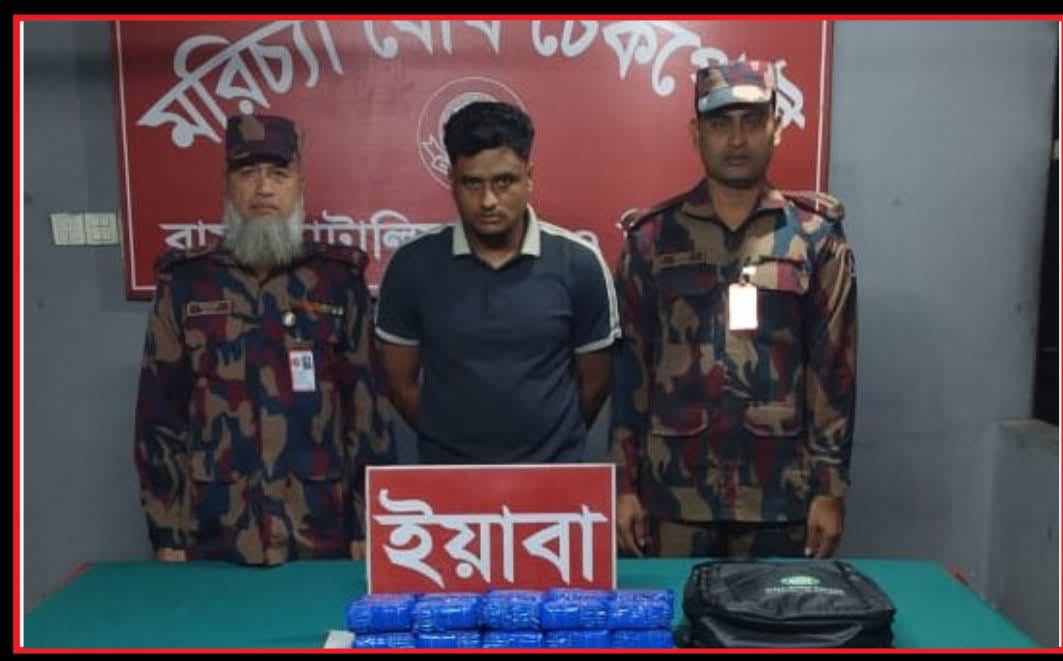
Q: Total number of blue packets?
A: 10